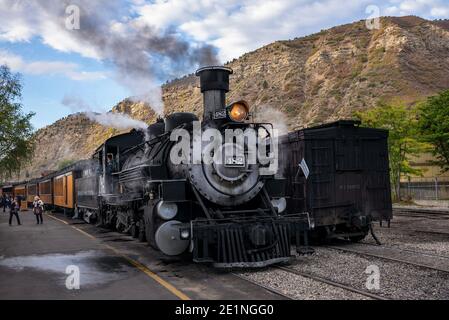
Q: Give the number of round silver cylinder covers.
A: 3